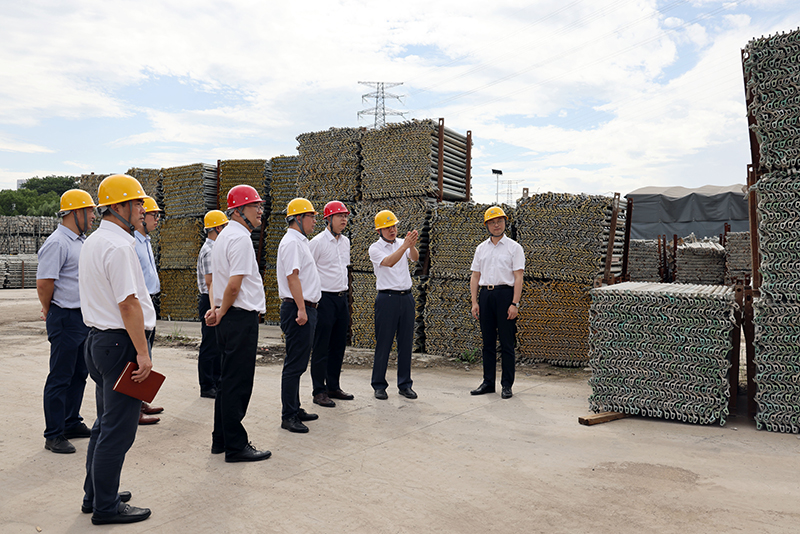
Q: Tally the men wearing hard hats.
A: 9